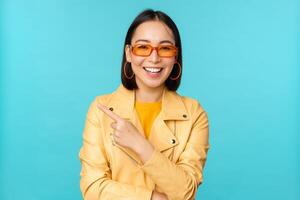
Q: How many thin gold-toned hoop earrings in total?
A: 2